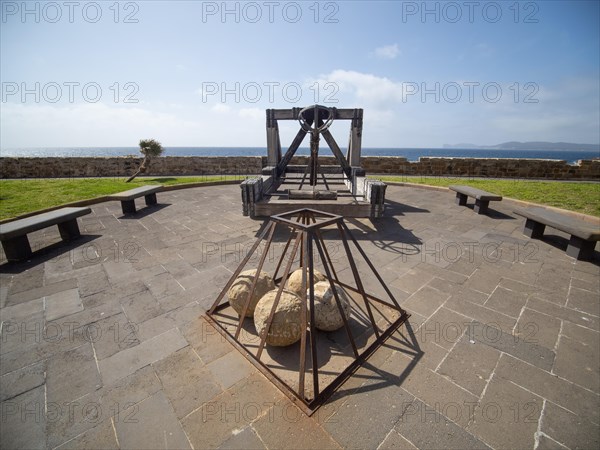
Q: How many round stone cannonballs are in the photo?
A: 4